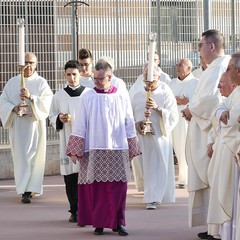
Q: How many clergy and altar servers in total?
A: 12